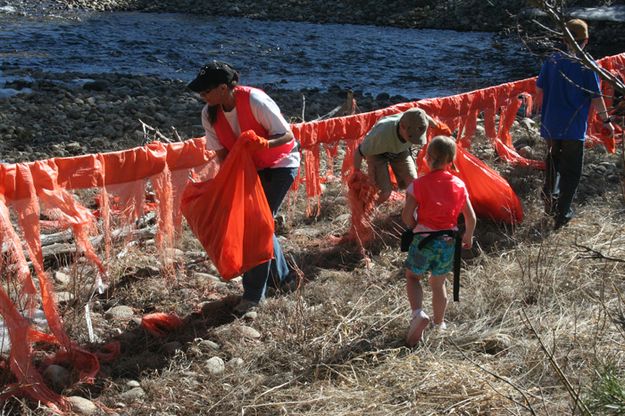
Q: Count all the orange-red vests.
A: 2